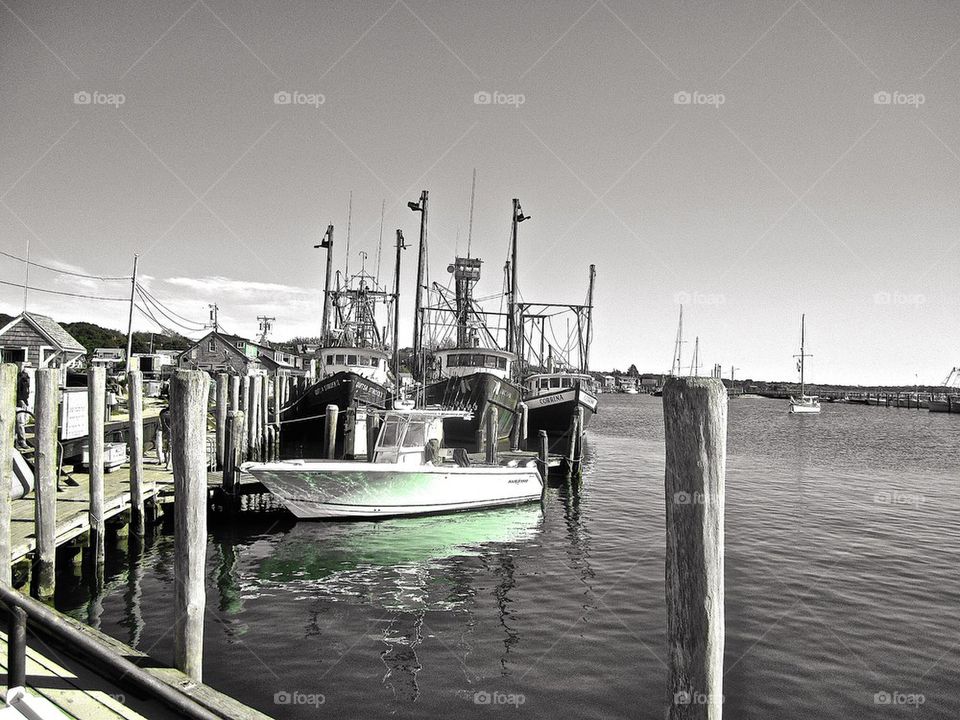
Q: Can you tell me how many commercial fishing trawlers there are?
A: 3